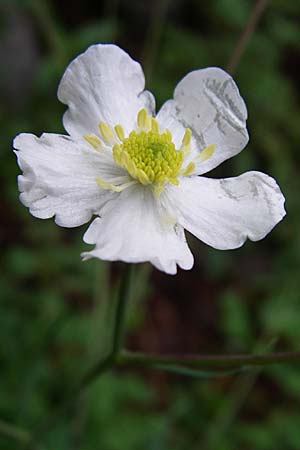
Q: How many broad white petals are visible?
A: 5